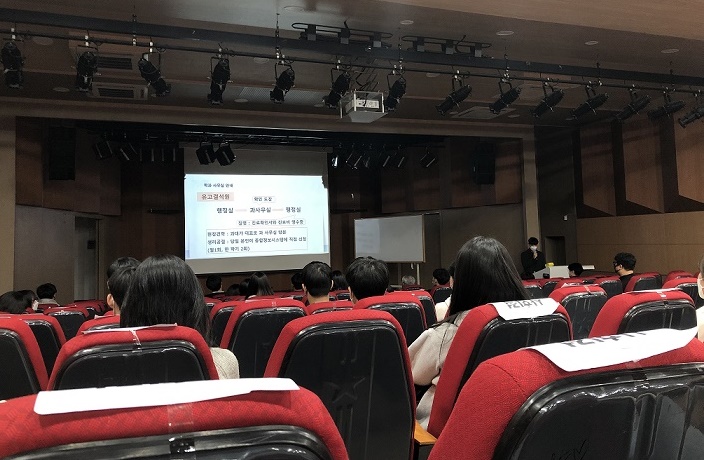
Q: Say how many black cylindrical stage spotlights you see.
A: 14